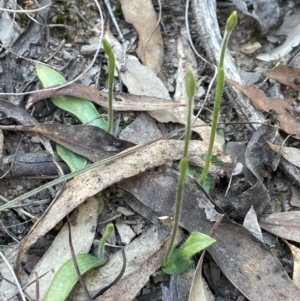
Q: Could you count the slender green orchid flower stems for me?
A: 4